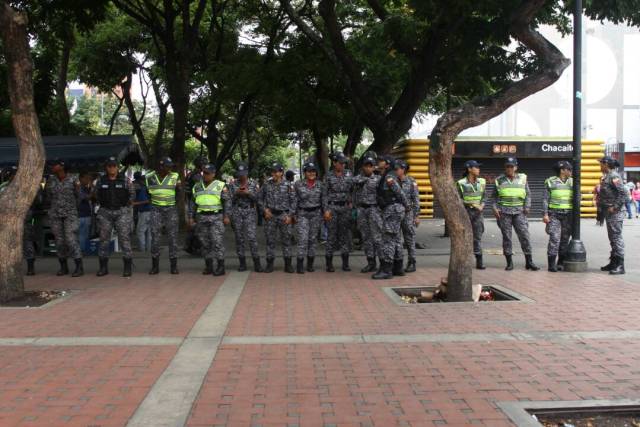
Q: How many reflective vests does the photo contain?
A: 5